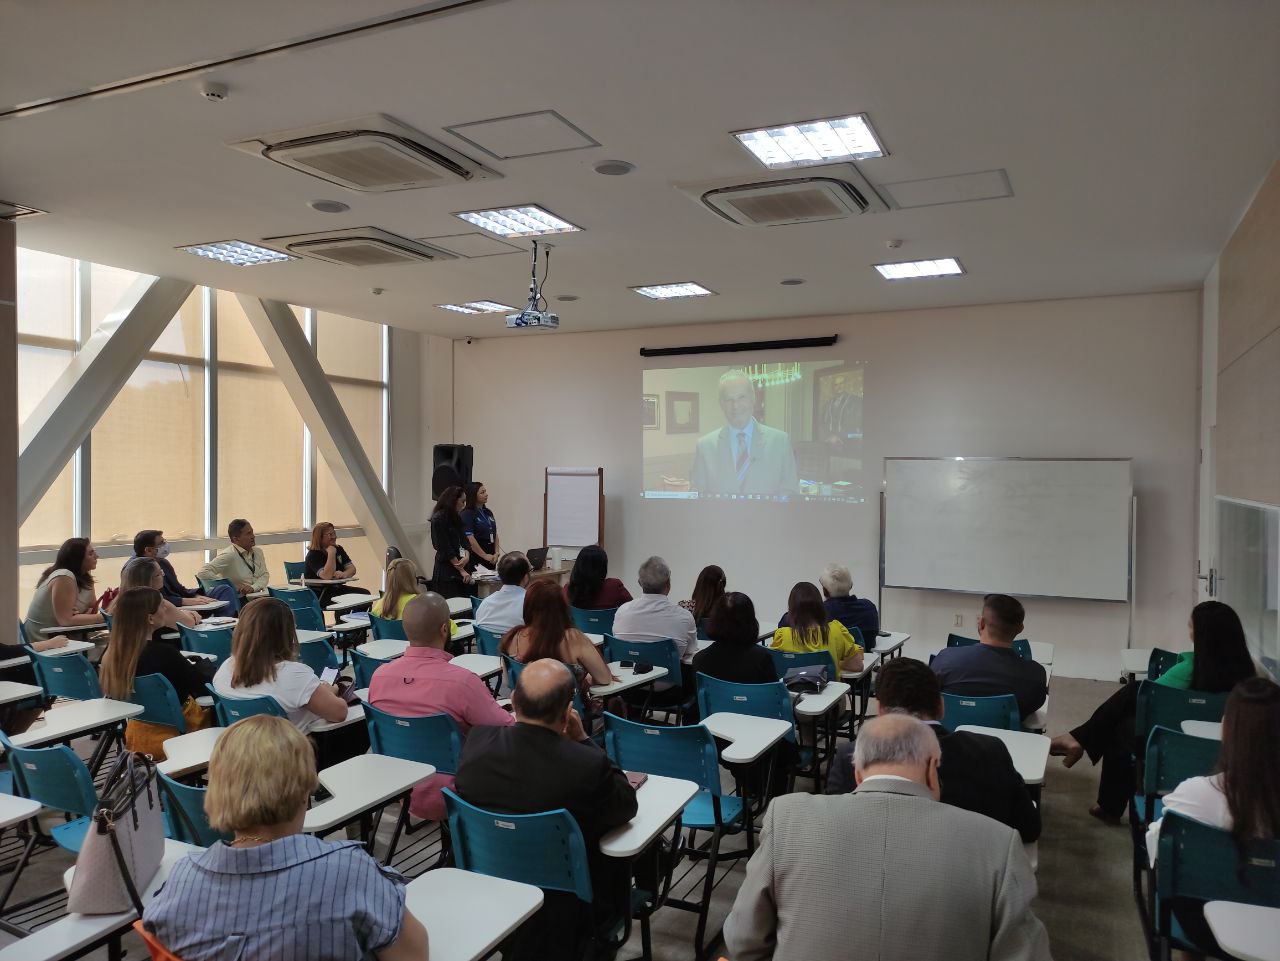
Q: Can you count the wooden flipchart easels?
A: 1